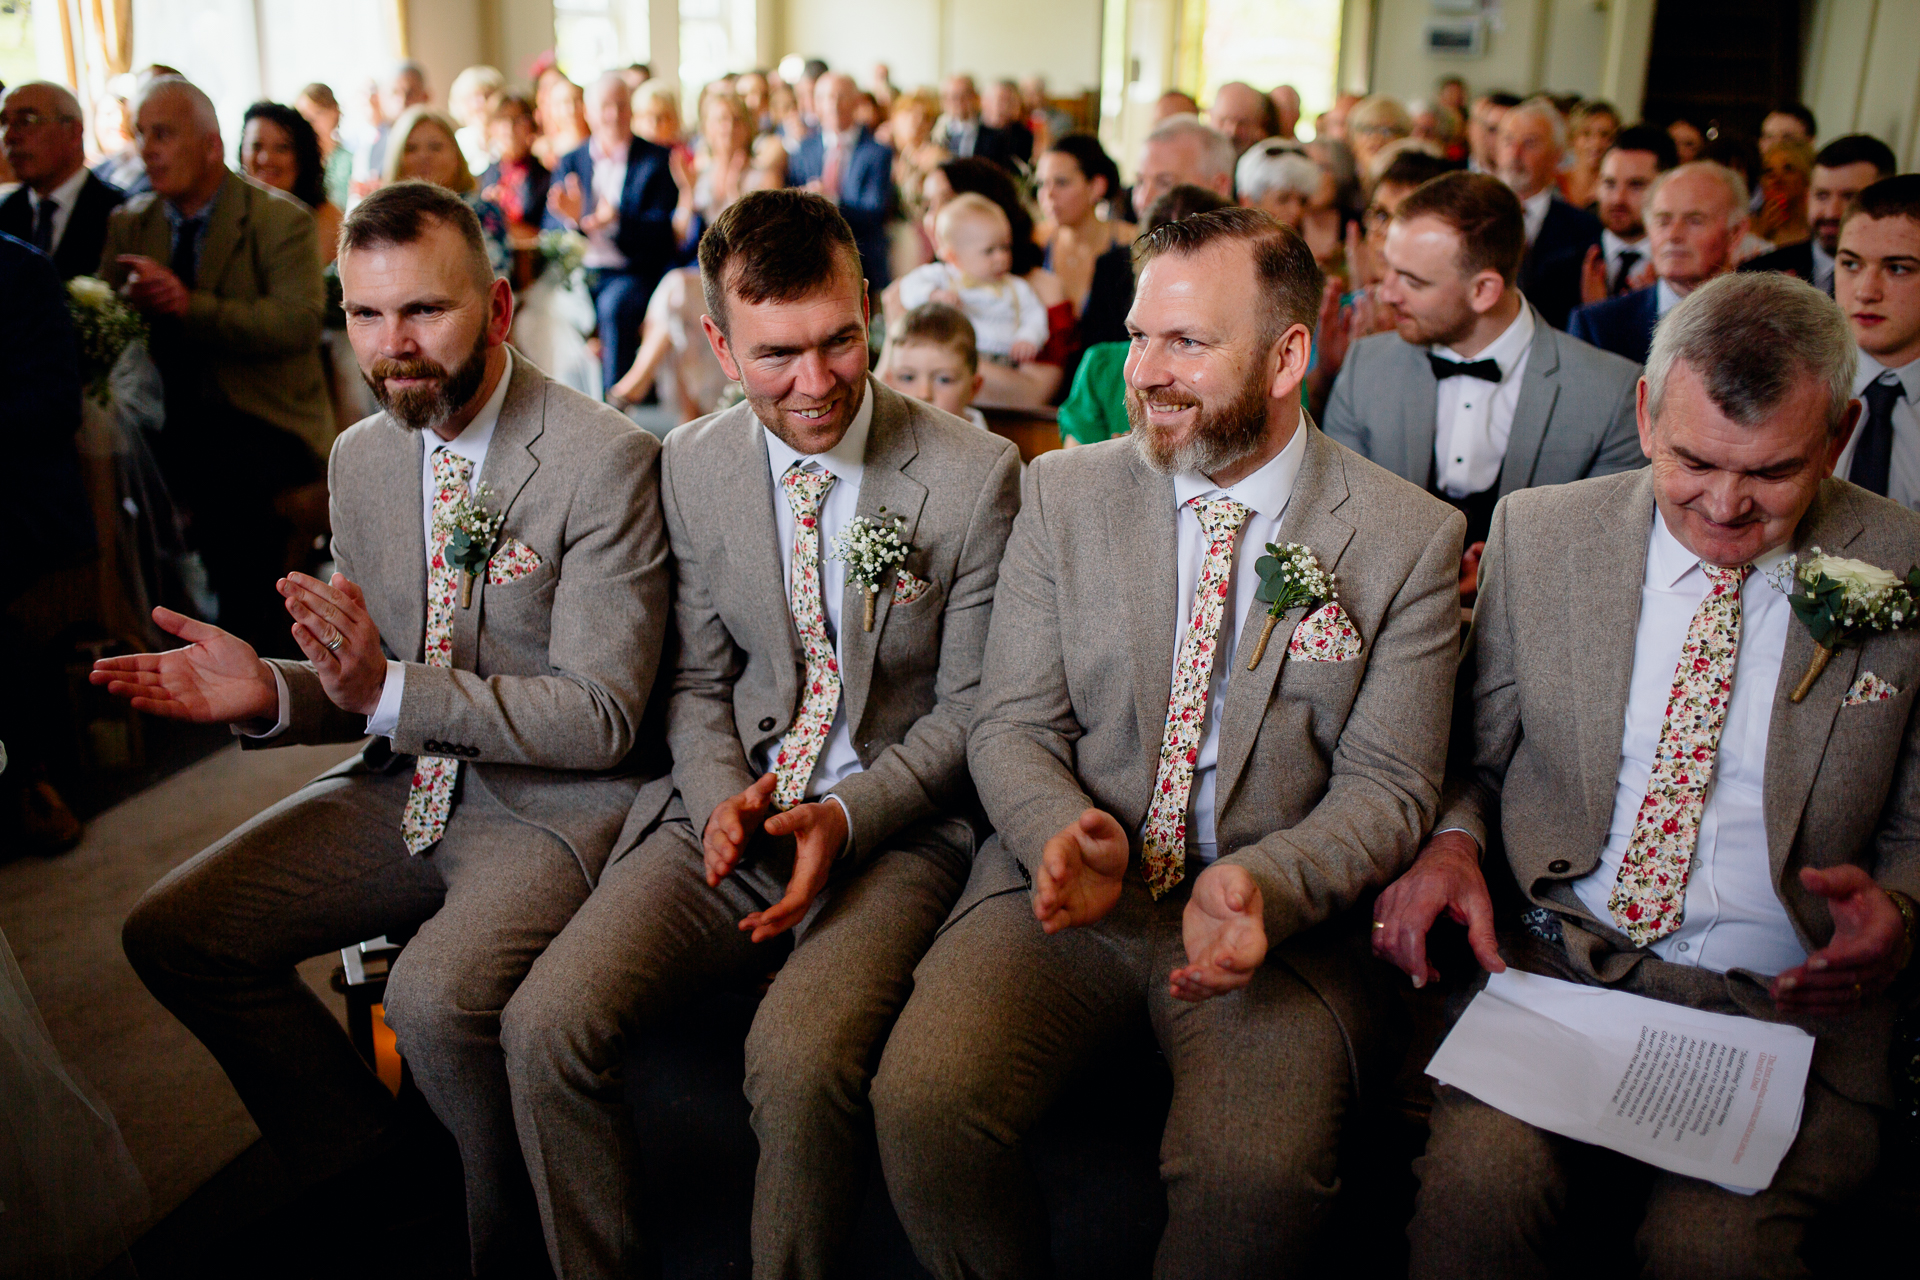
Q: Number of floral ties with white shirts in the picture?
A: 4